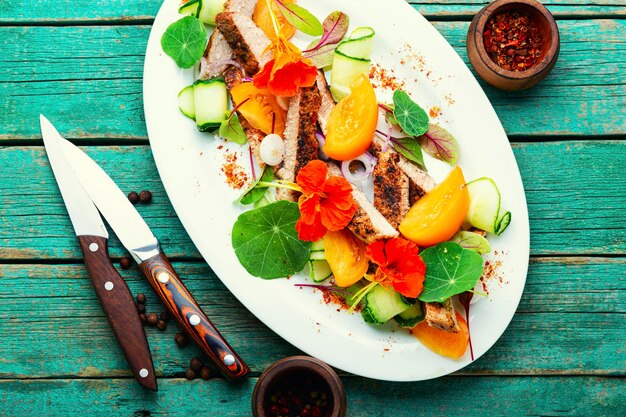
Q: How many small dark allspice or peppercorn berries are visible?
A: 13